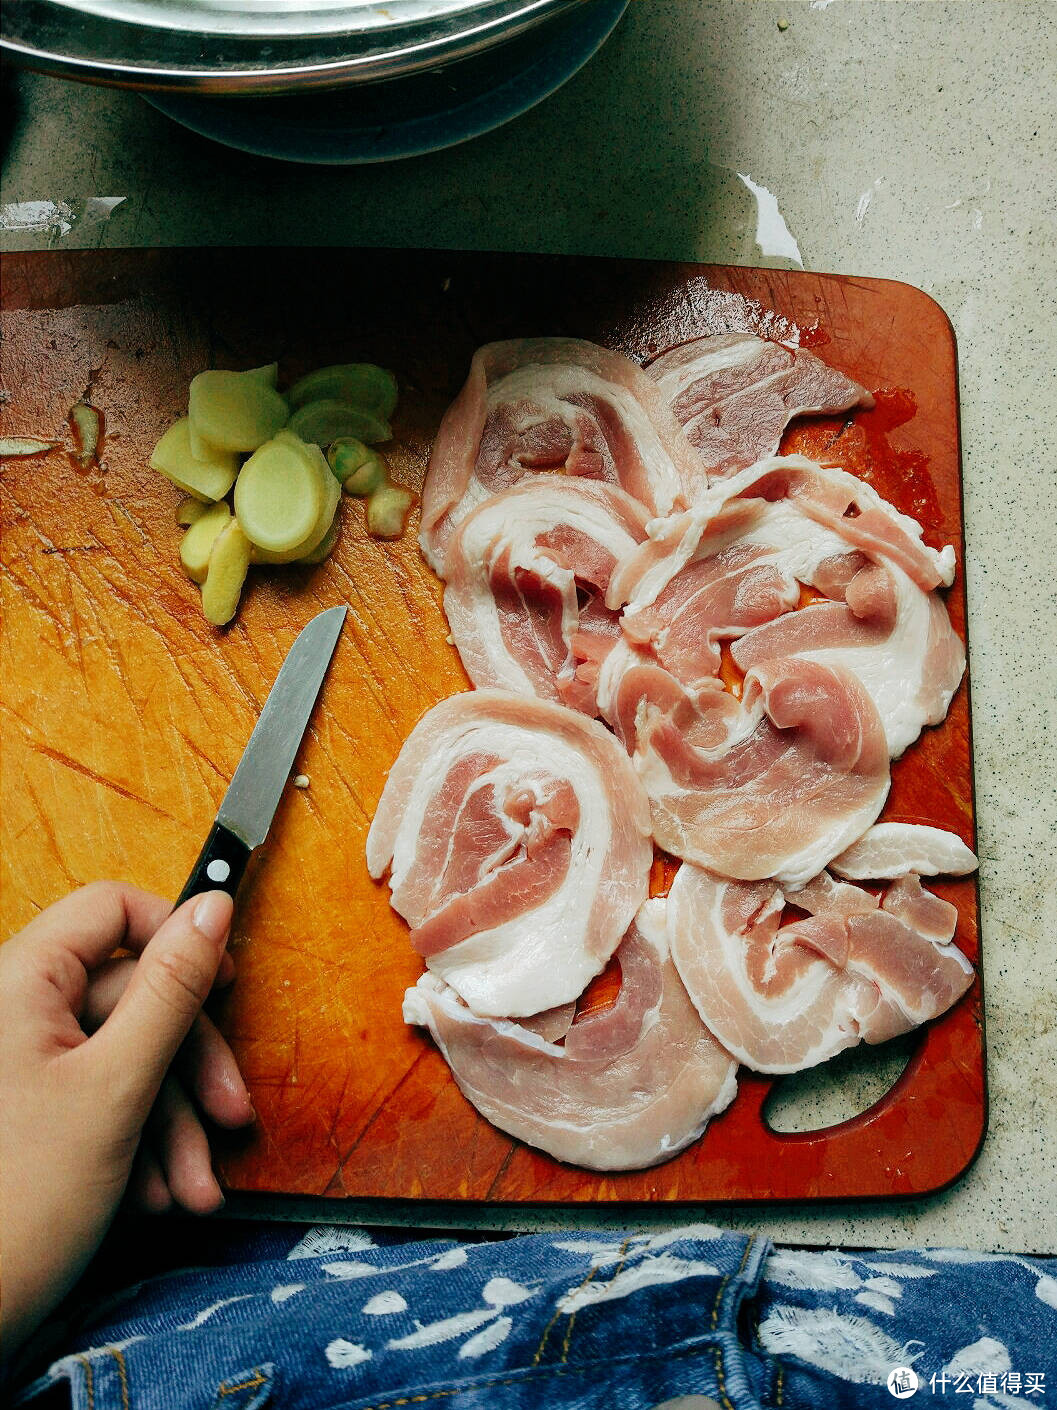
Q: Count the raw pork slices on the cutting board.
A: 8